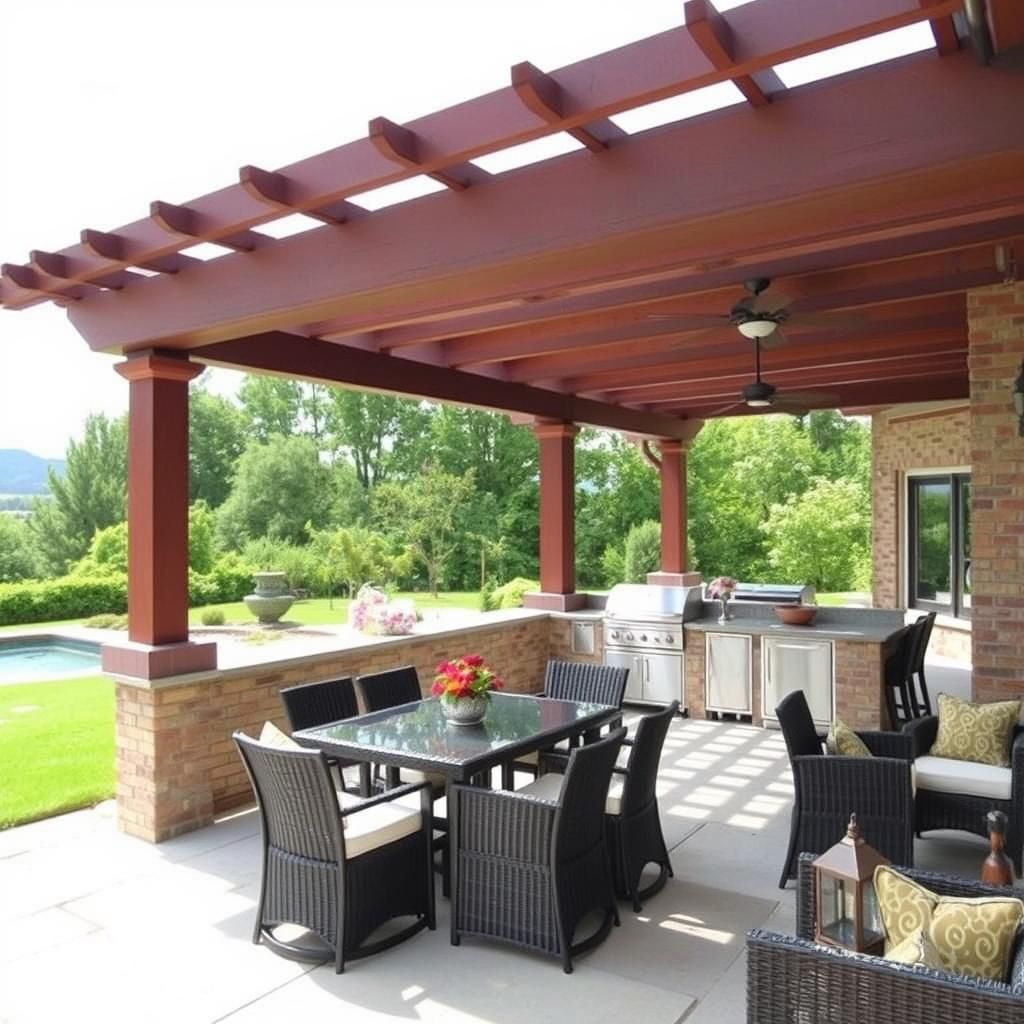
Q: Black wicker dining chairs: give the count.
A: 6